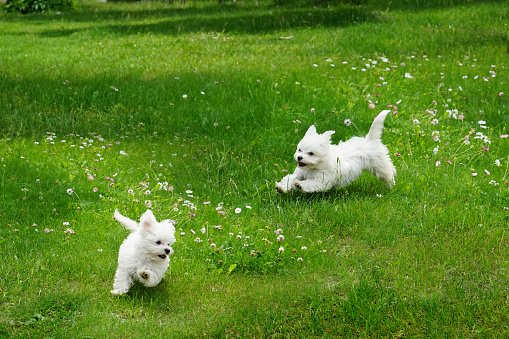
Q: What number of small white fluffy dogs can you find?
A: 2